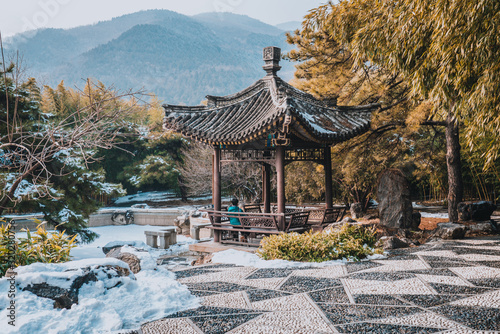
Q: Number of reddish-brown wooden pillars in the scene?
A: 4